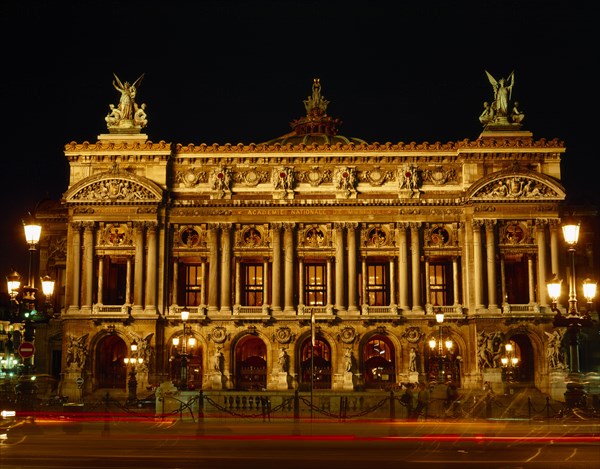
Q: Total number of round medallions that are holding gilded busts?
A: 7